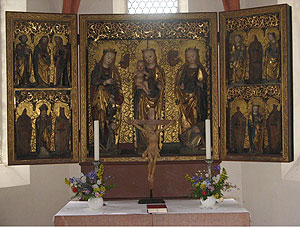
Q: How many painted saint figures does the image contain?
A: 15